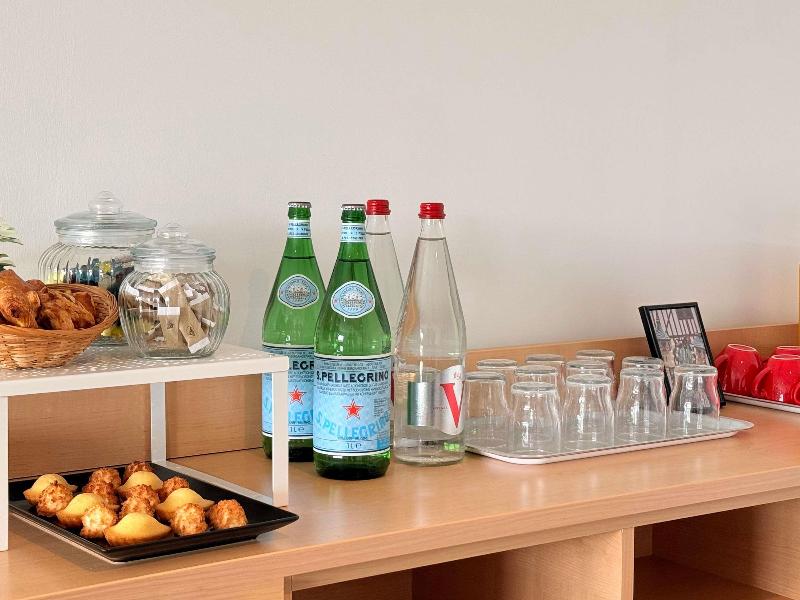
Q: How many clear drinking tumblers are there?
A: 11